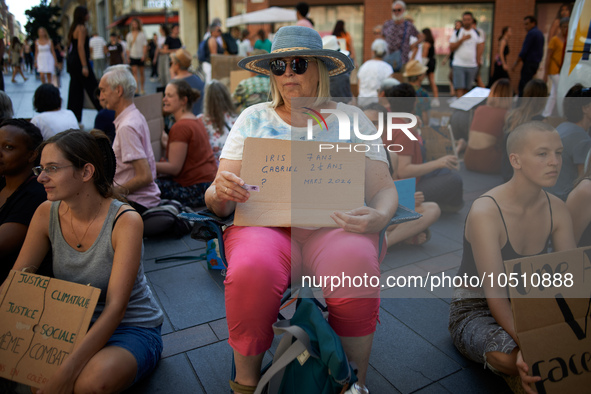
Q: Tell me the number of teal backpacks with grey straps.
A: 1